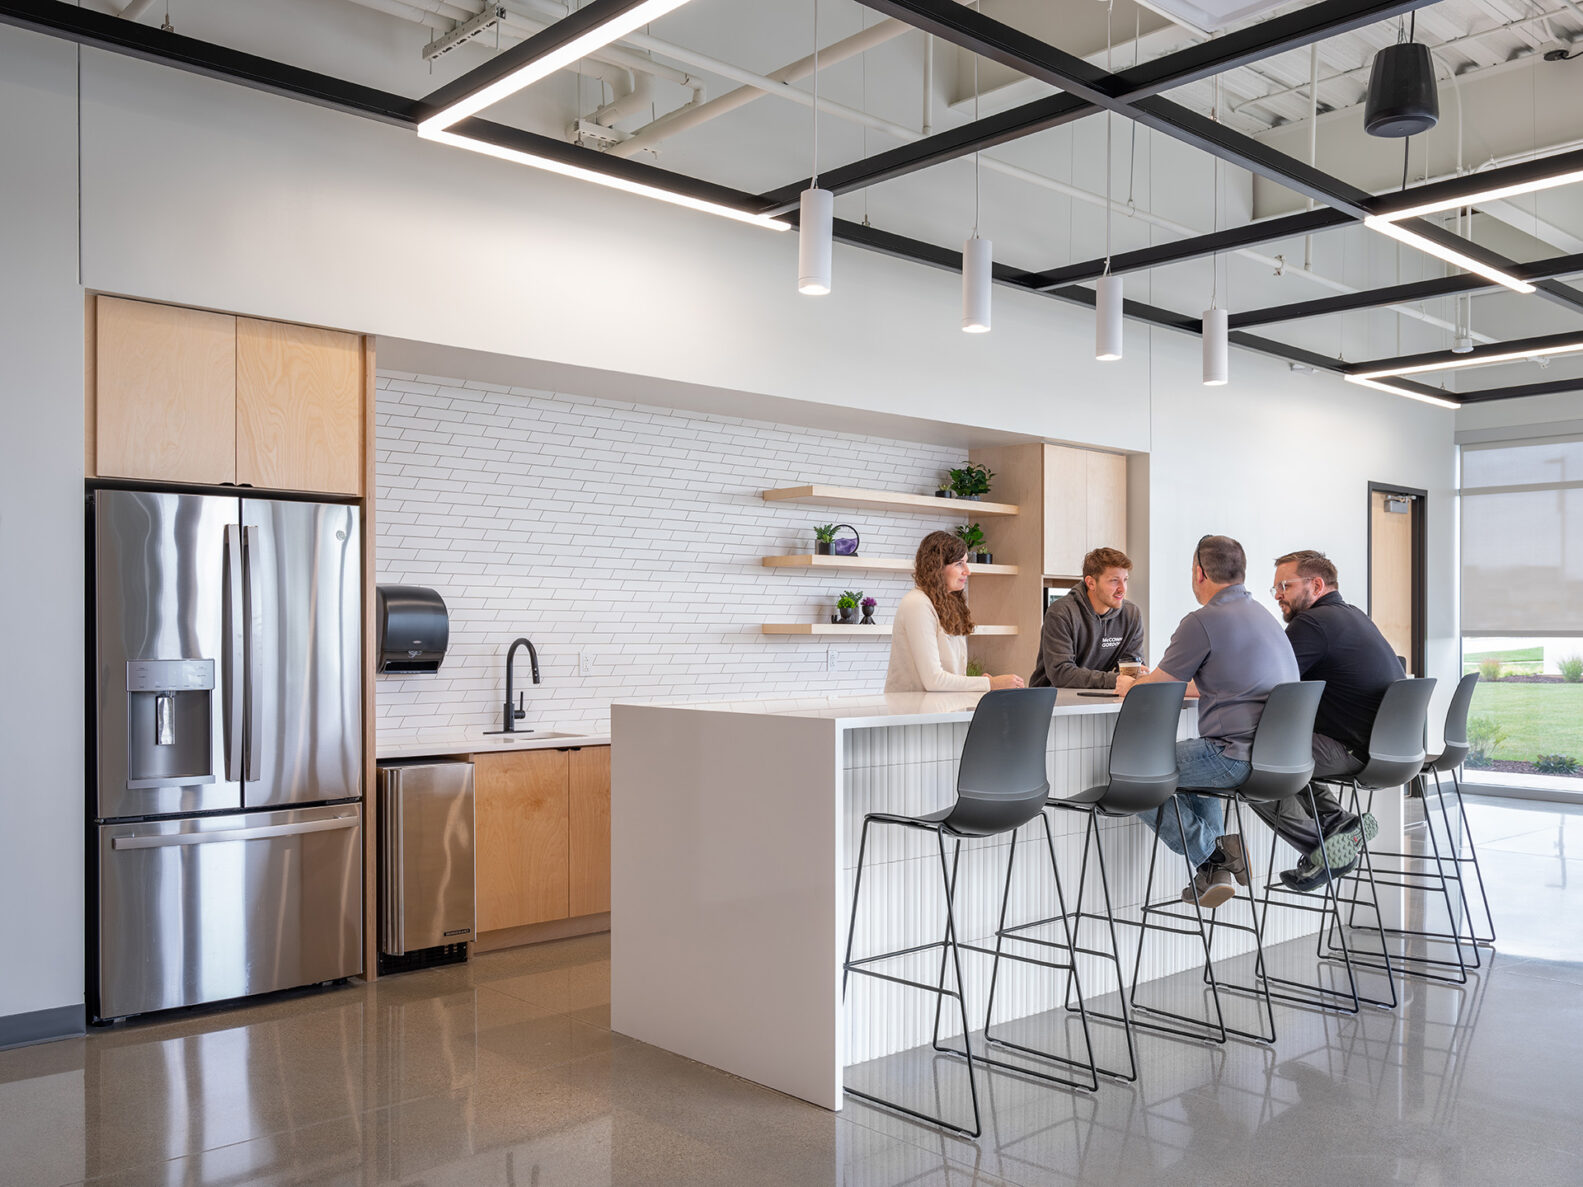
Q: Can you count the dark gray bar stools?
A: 5